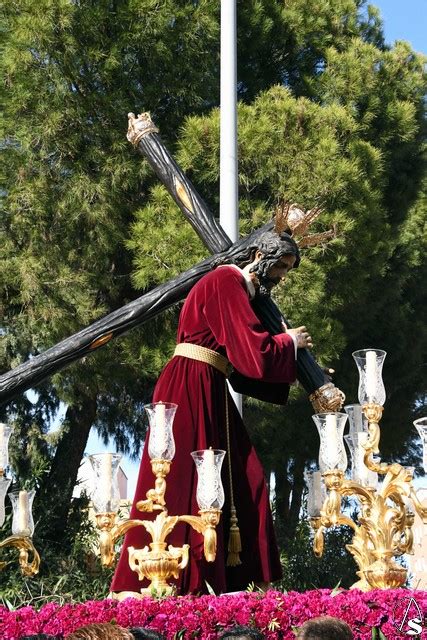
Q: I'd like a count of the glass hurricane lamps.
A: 12